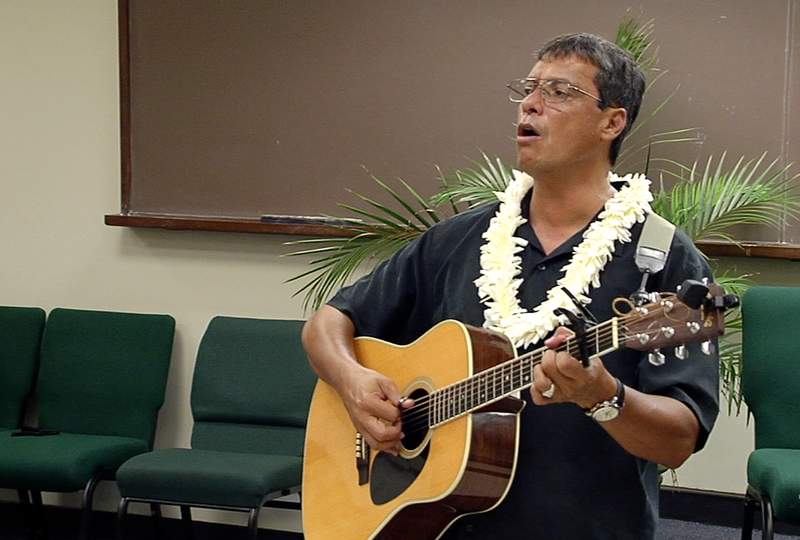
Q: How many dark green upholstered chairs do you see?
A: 4